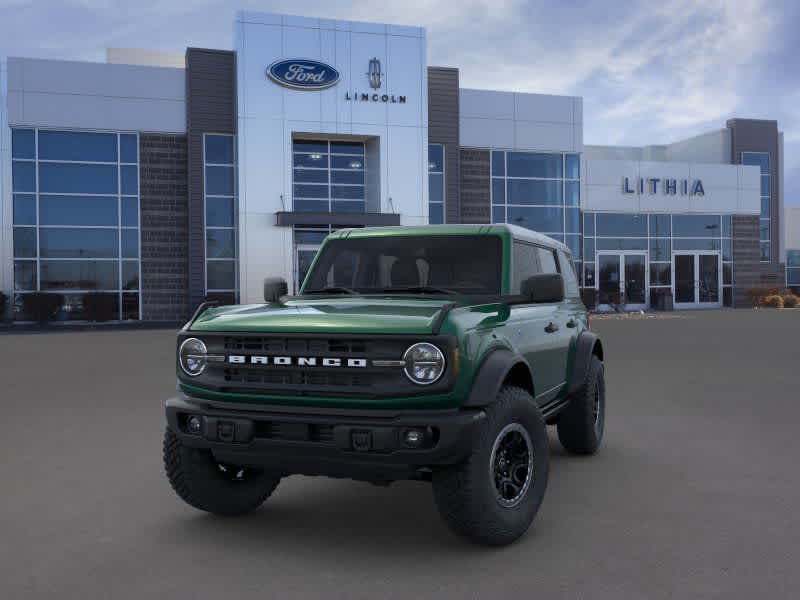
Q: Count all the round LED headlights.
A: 2